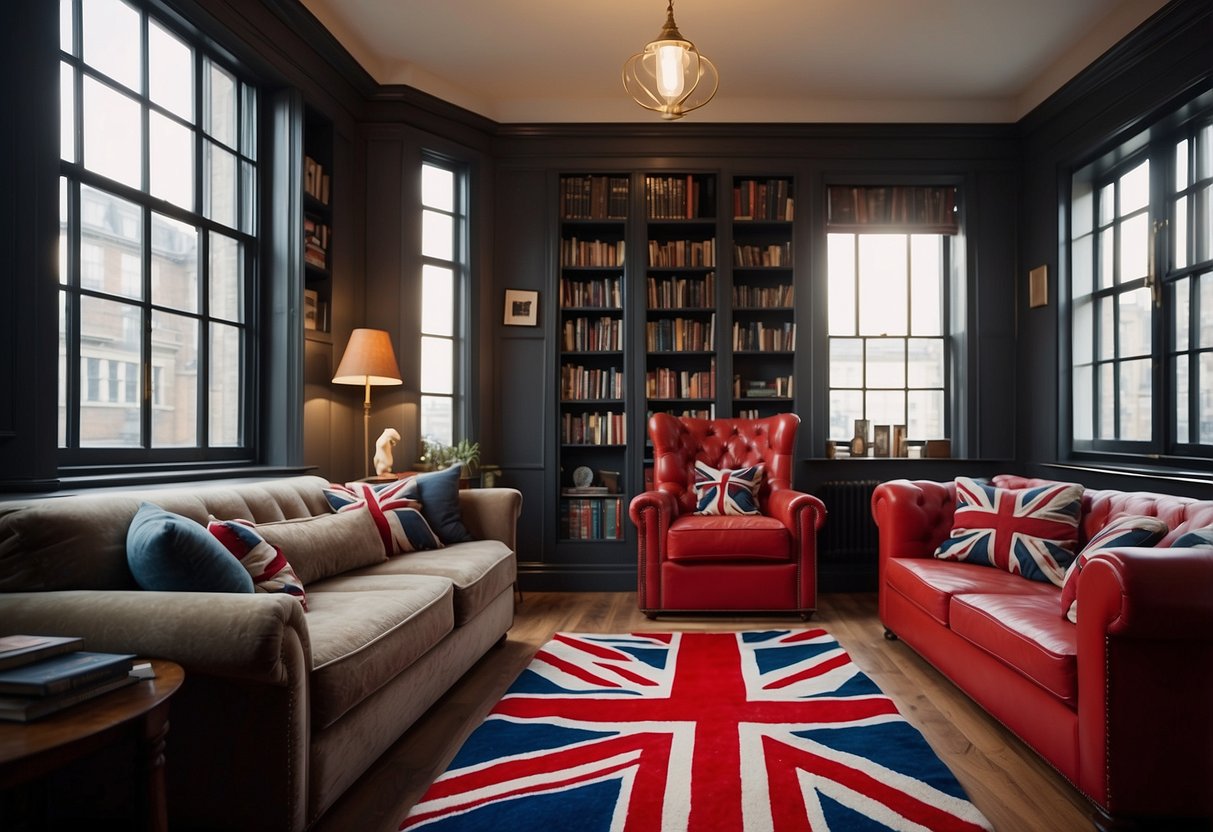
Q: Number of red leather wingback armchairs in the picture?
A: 1